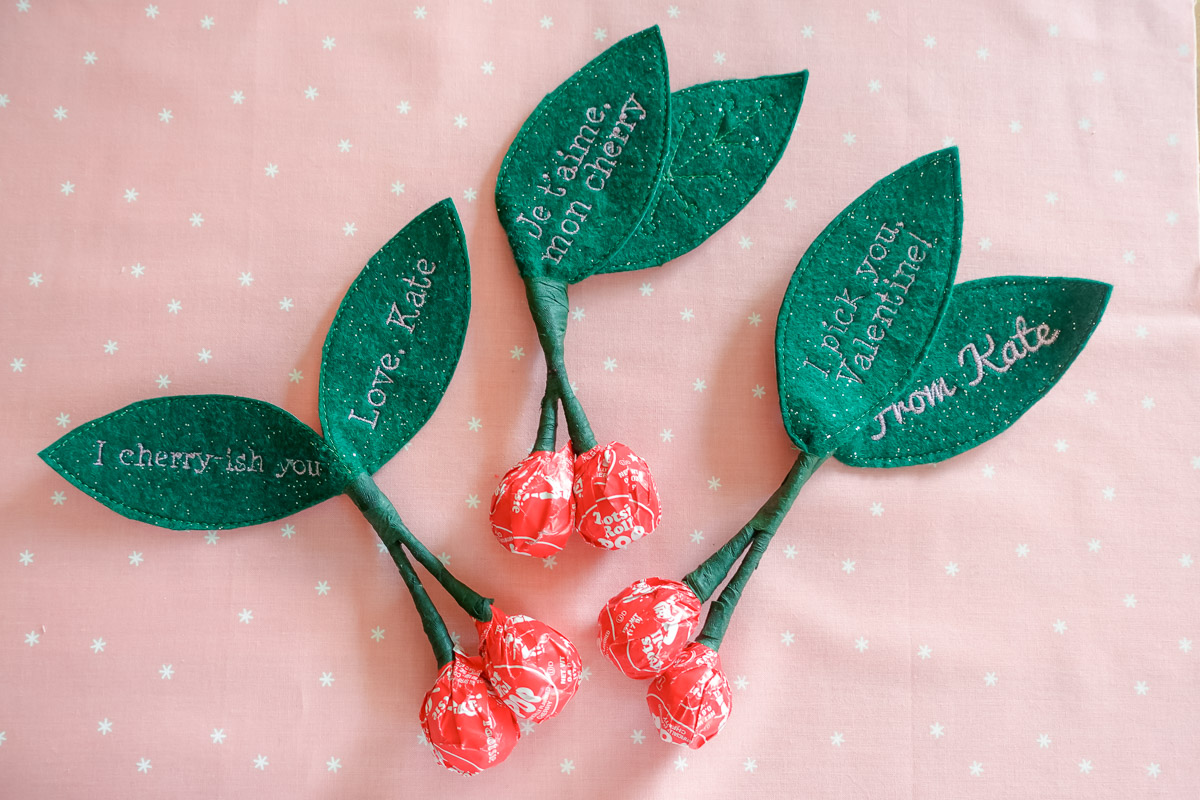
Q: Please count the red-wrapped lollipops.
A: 6